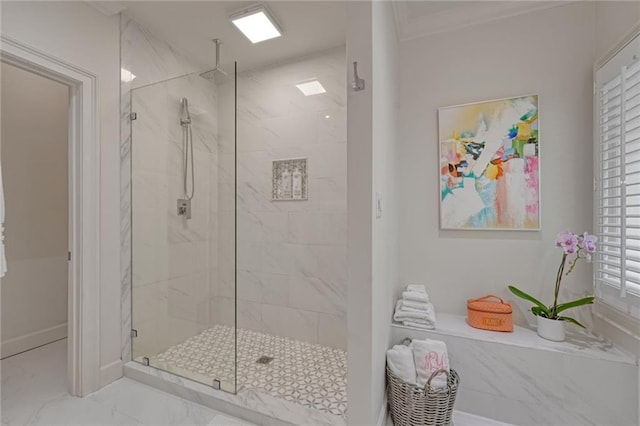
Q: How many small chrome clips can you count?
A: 4